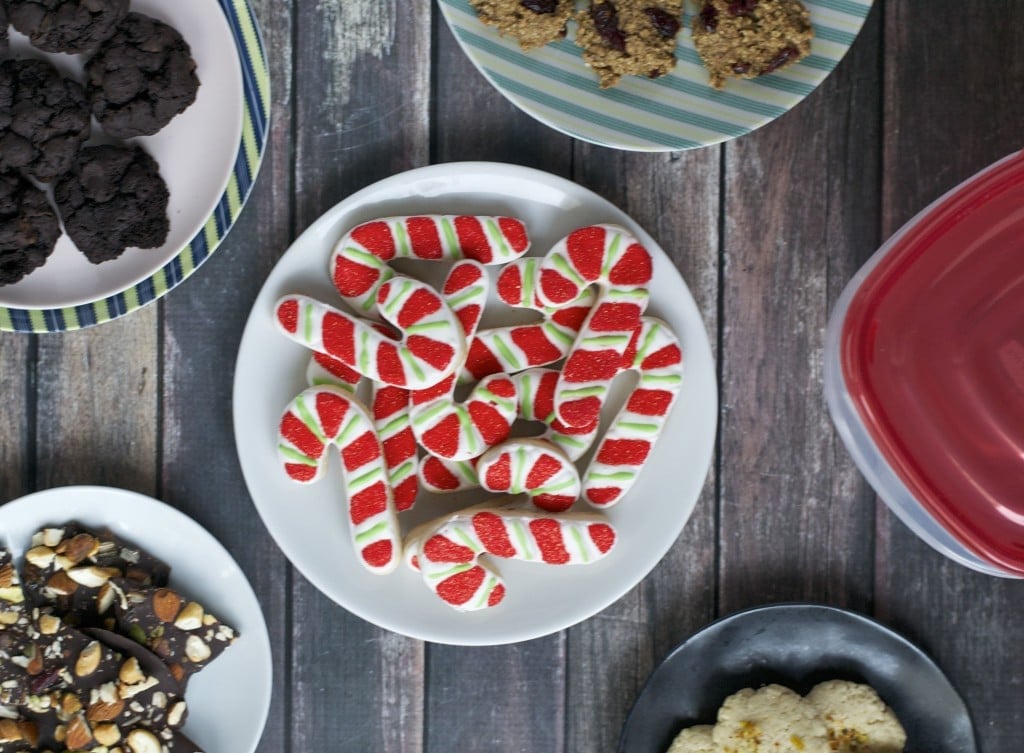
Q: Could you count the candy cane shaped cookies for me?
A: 11